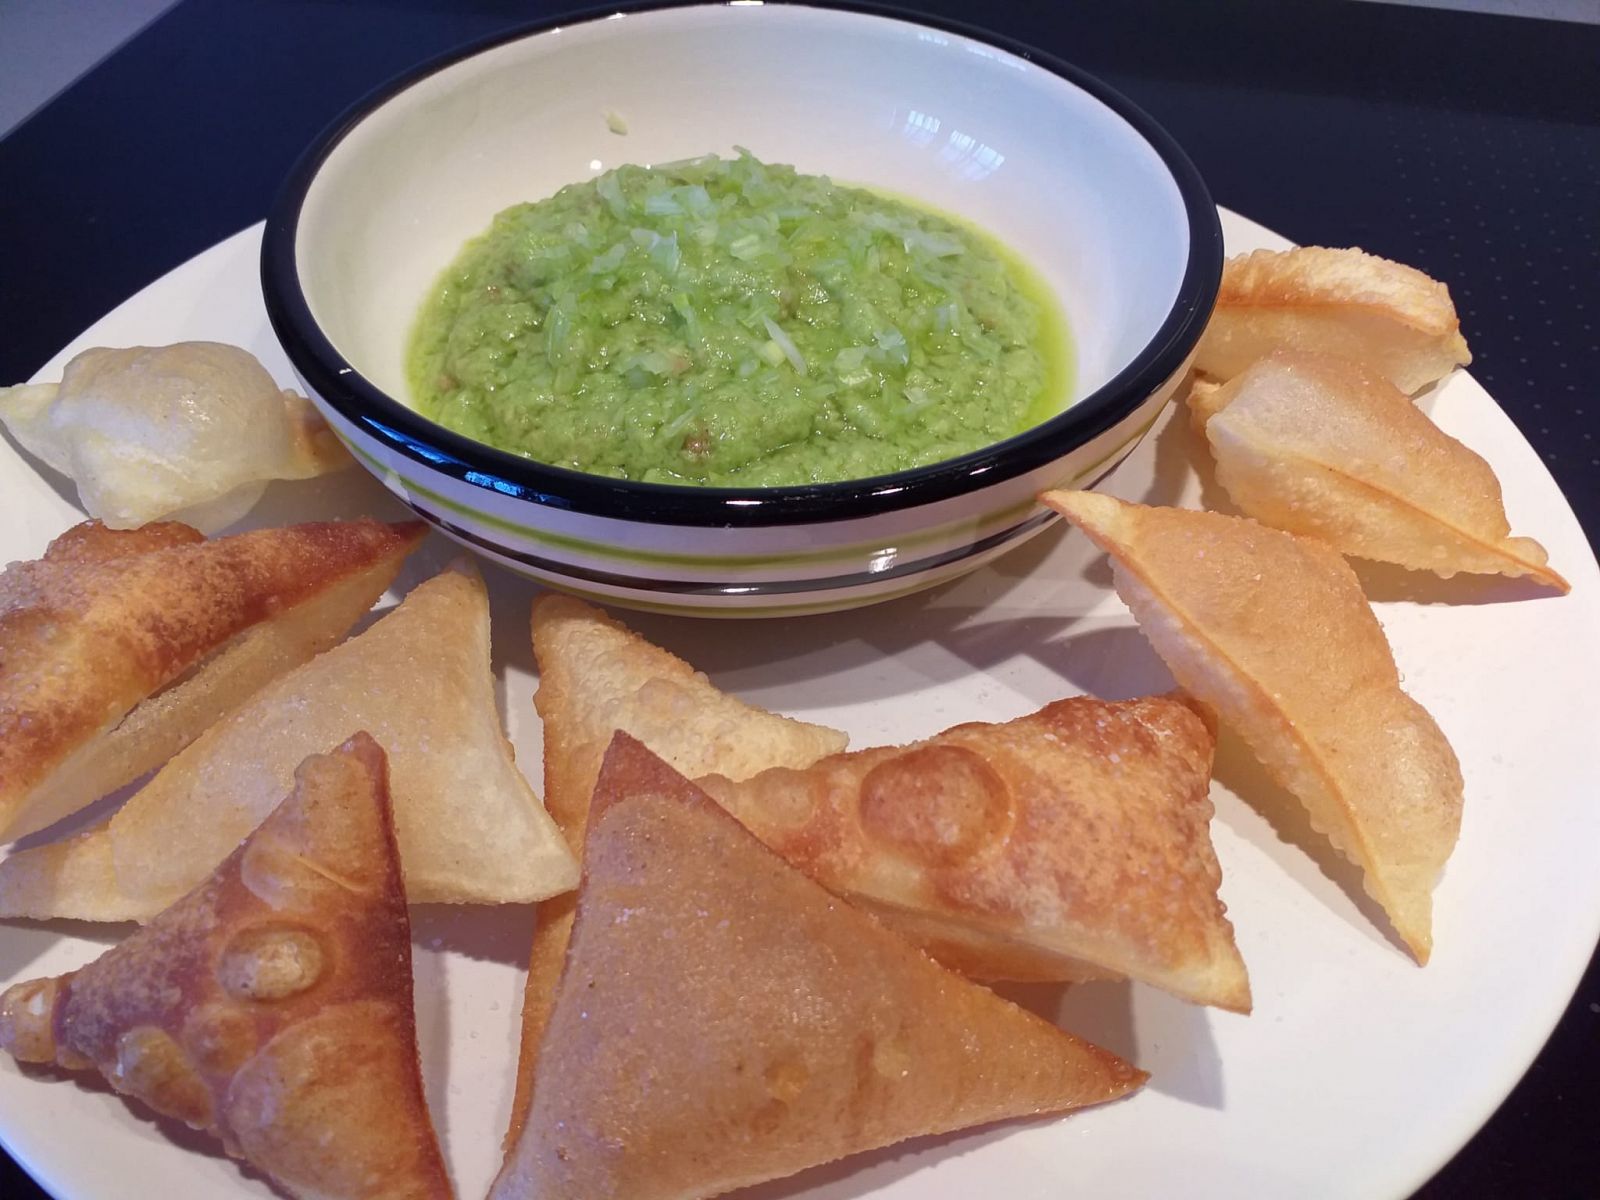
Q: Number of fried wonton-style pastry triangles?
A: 10